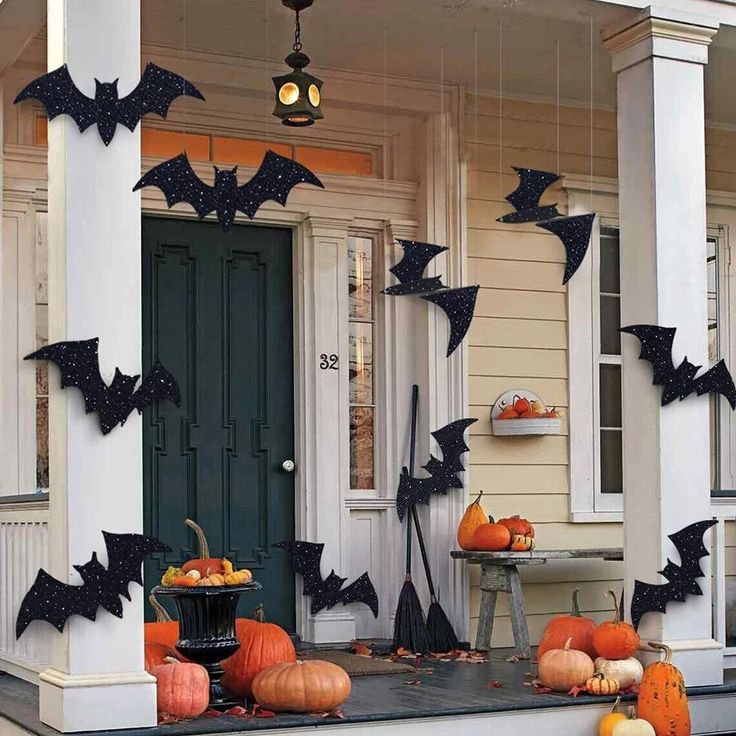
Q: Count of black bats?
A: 10